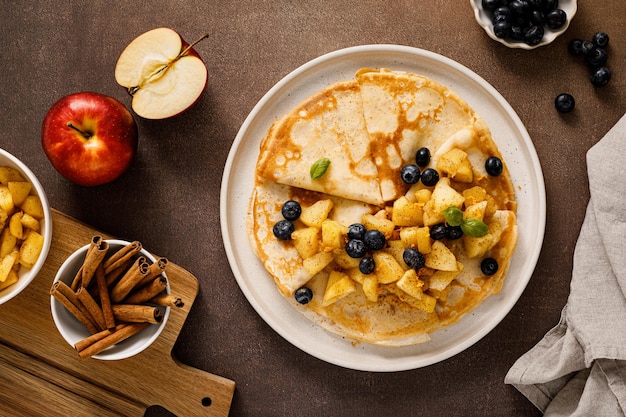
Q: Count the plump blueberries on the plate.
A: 15